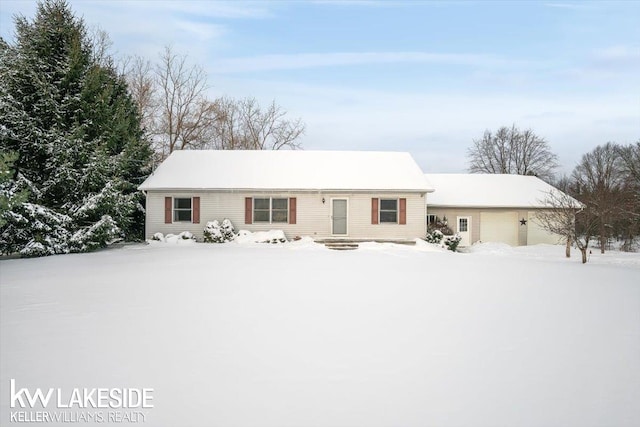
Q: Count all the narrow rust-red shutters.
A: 6